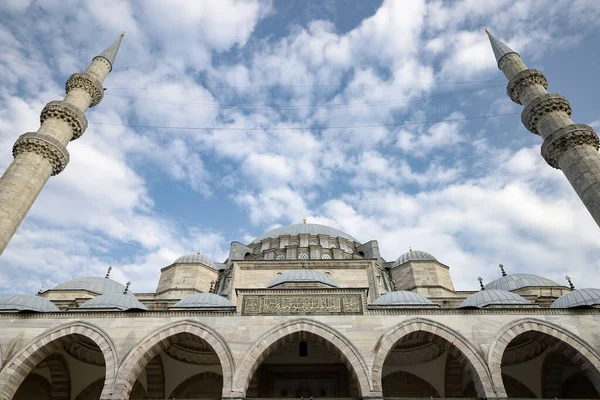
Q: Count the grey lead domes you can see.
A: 12